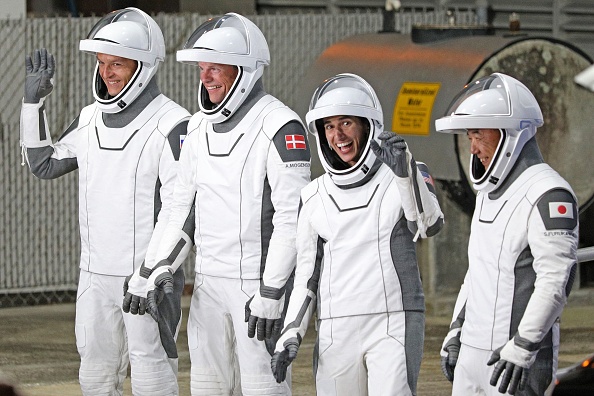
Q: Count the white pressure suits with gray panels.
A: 4